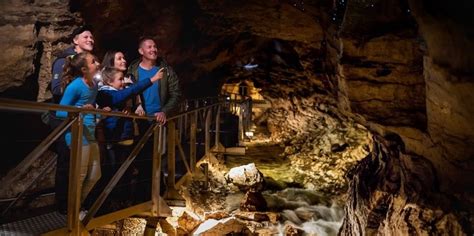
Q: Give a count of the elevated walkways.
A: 1